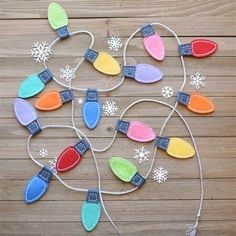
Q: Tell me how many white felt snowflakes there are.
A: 11